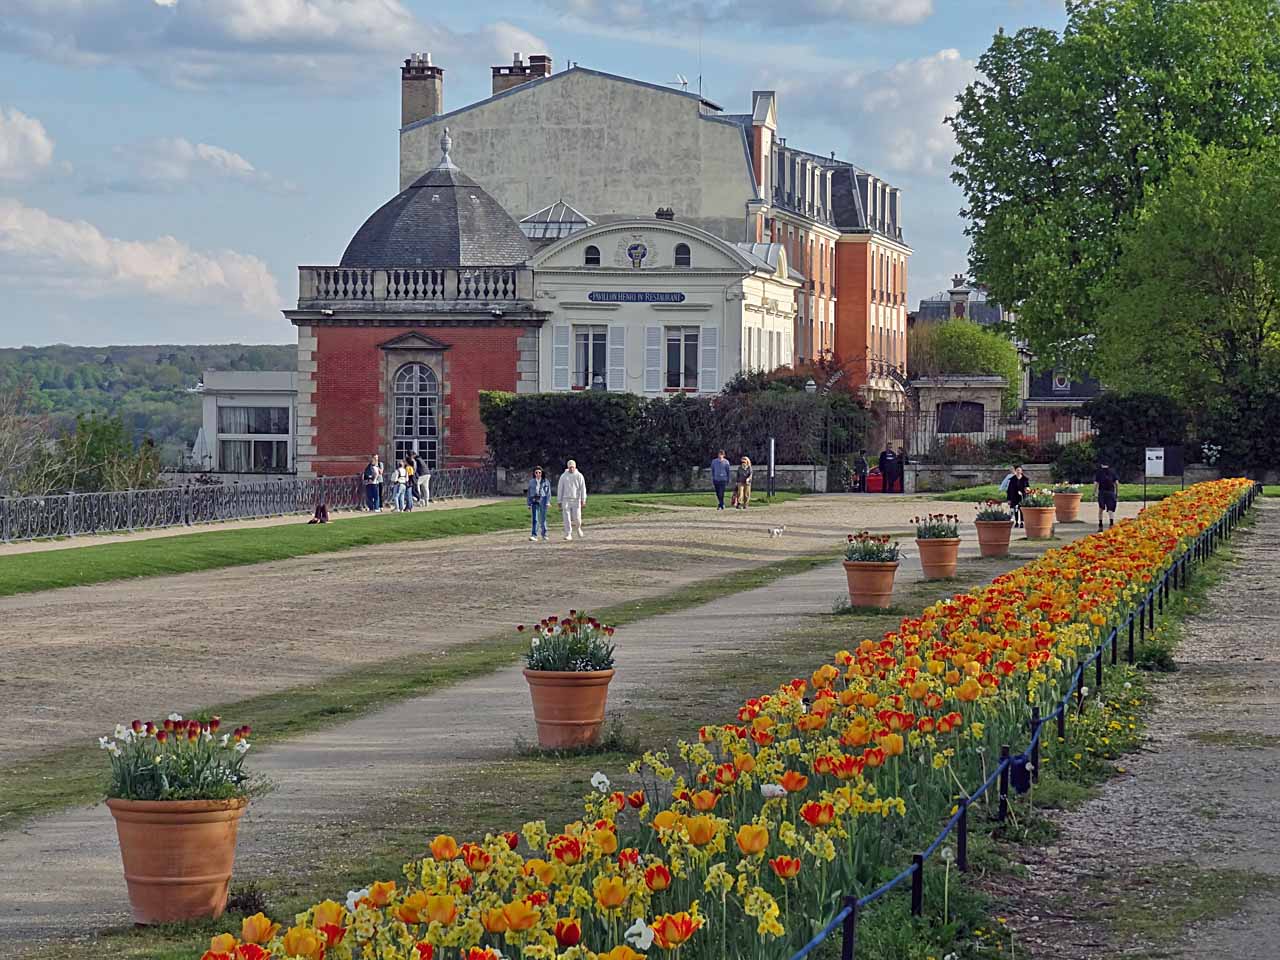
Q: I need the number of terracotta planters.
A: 7